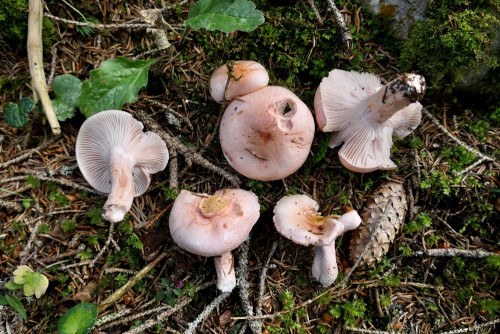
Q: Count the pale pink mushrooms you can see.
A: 6